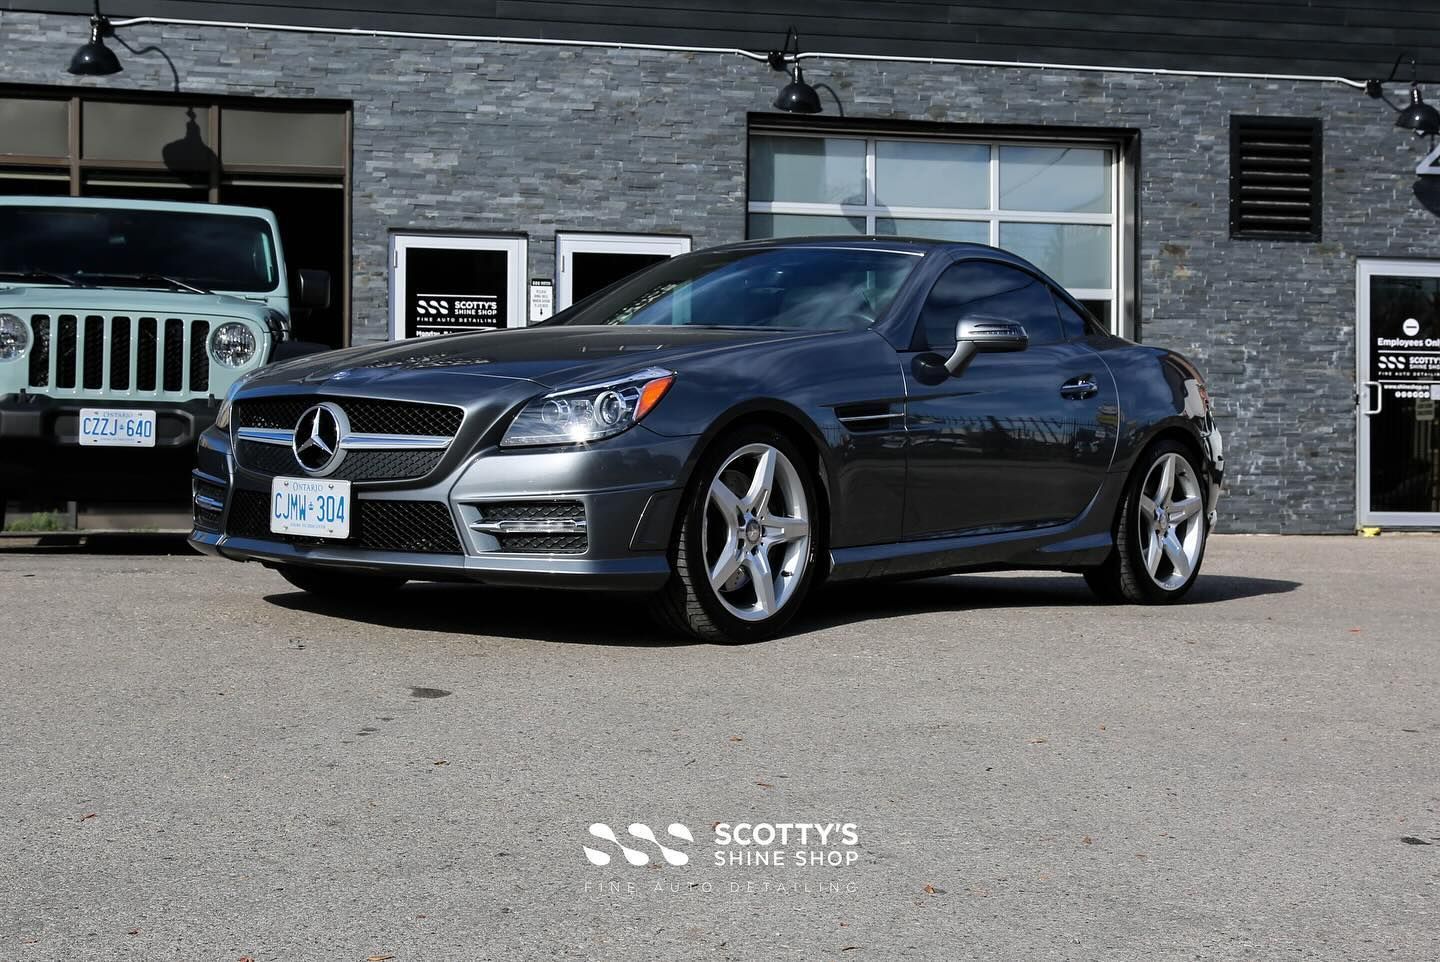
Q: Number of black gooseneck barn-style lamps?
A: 3